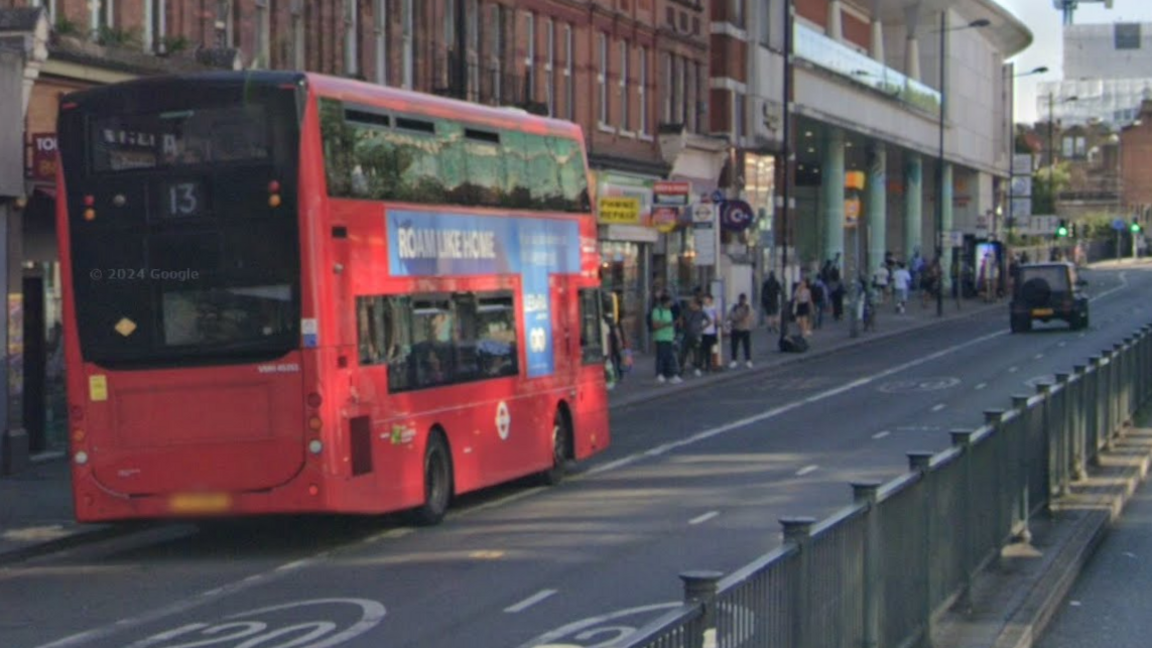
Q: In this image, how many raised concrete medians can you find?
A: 1